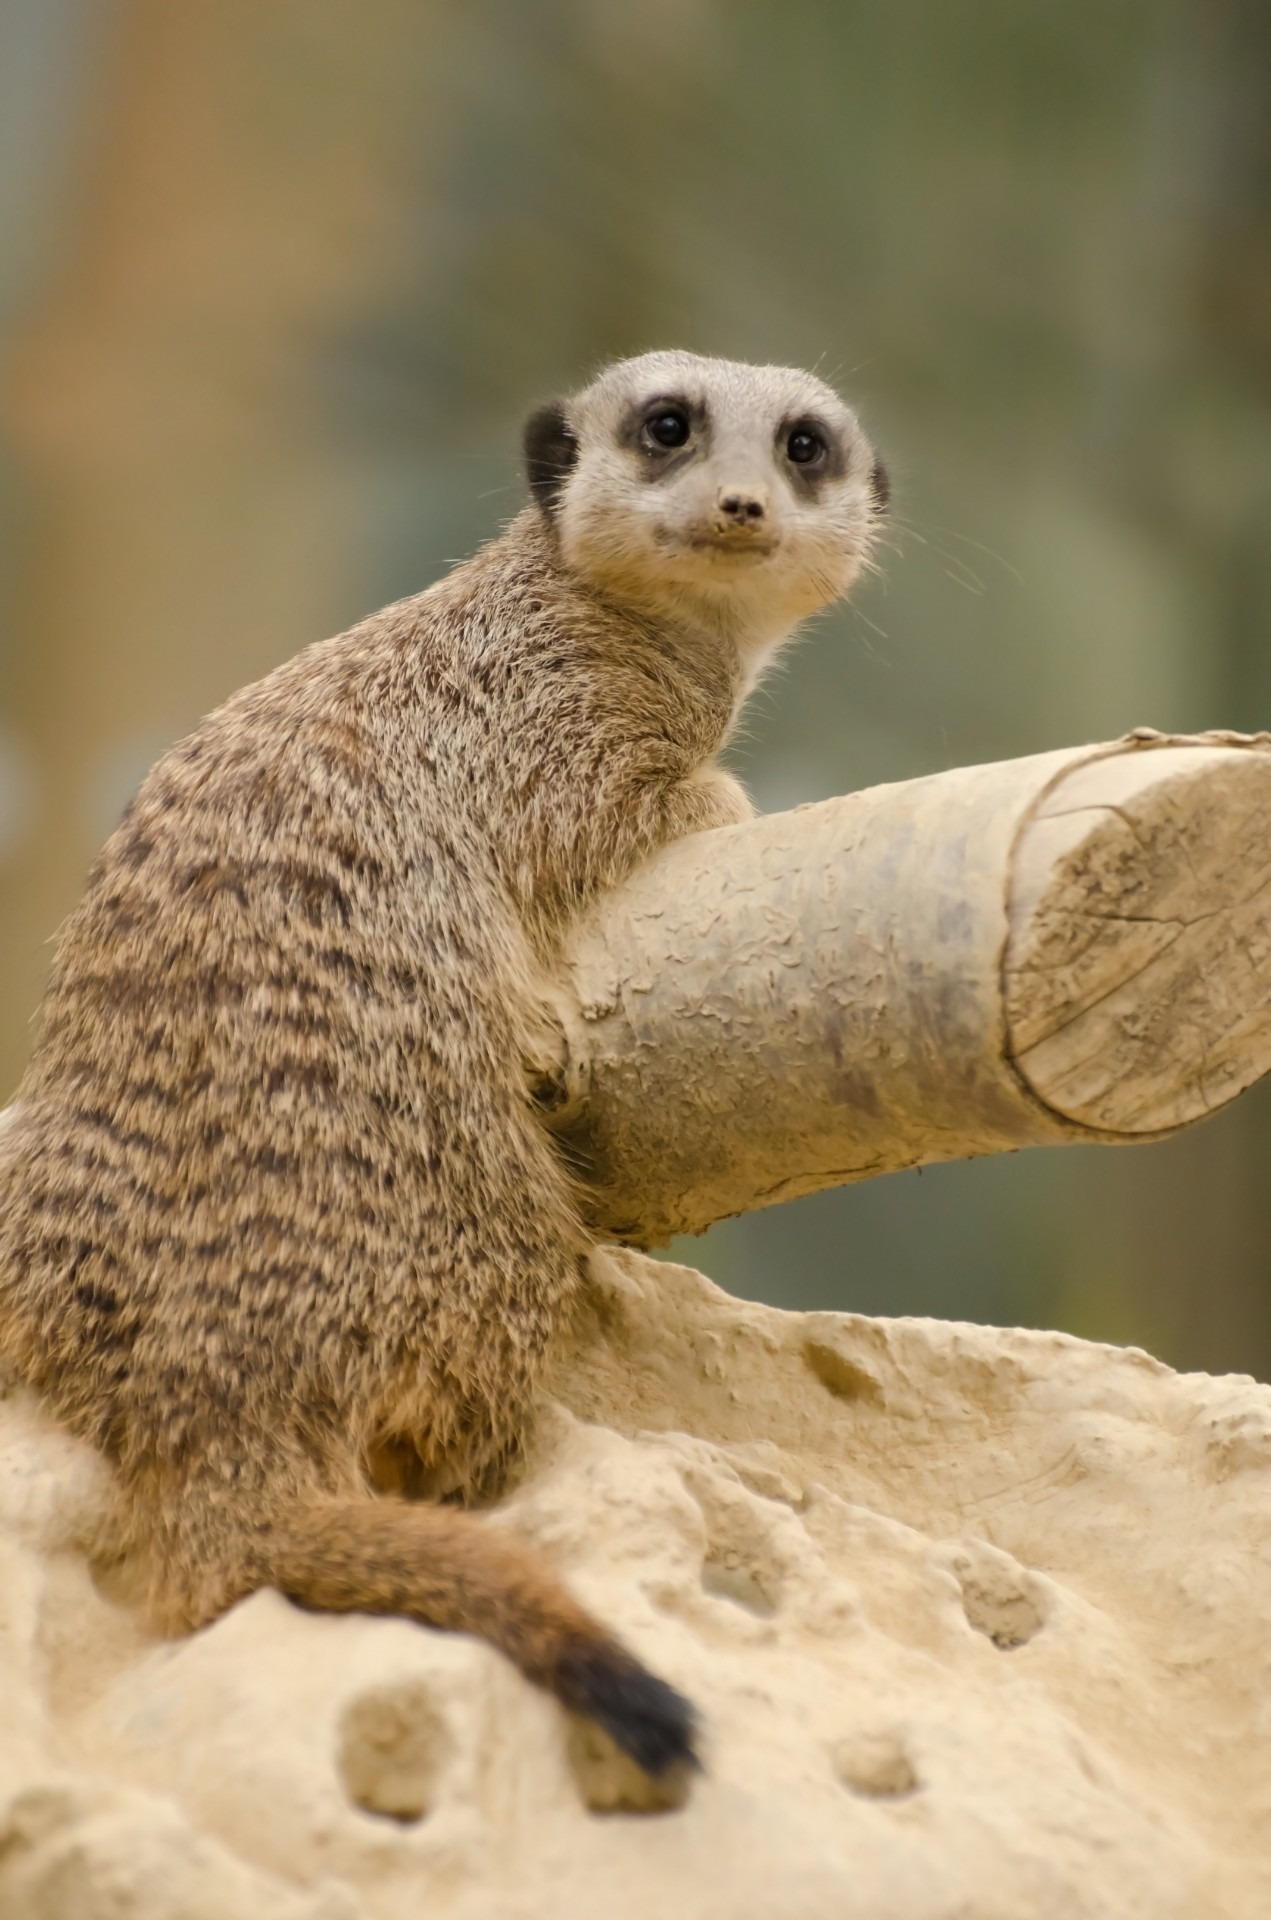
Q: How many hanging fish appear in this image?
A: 0